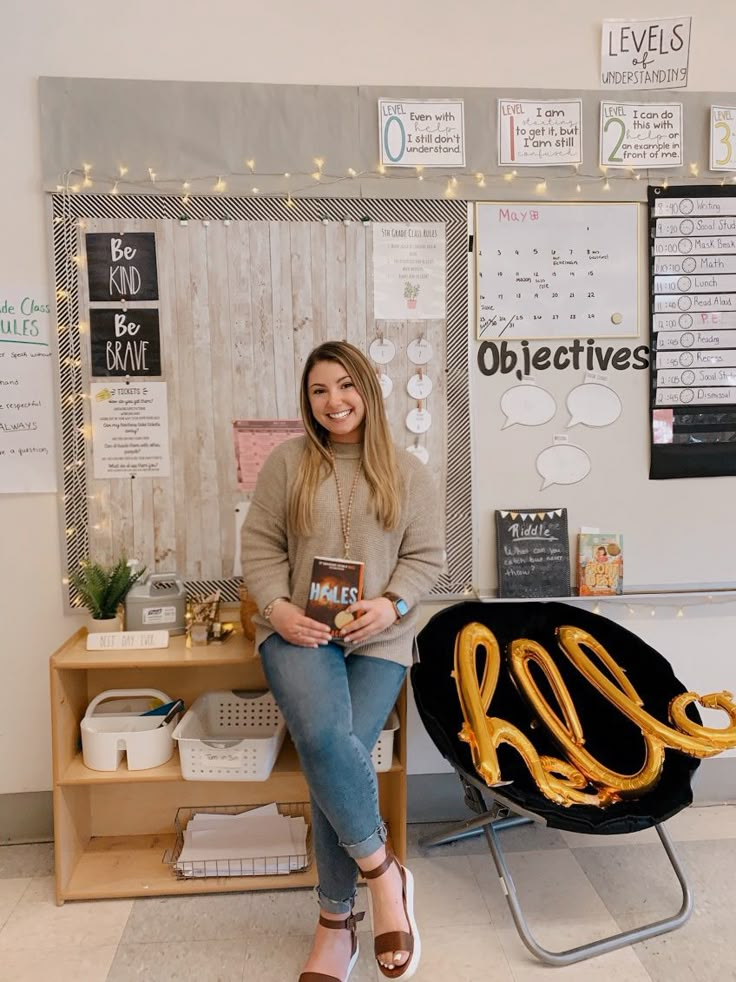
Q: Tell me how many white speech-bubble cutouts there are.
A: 3